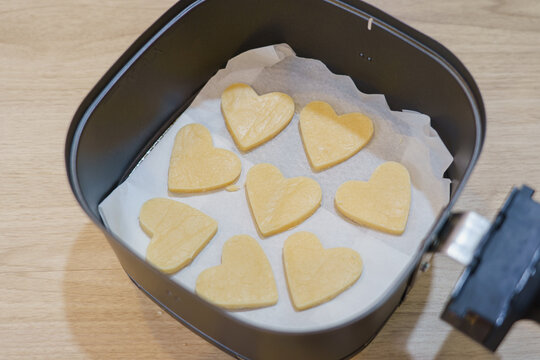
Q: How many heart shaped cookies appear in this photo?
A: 8